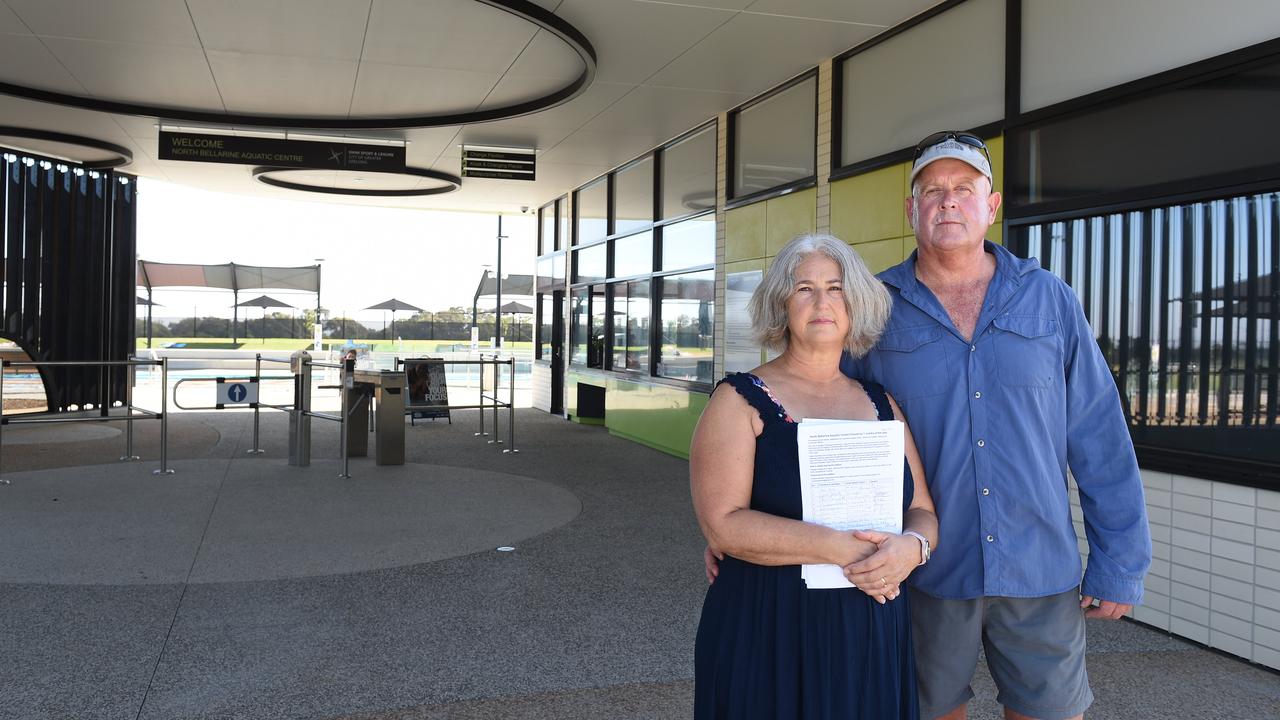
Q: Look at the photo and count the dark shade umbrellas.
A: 4